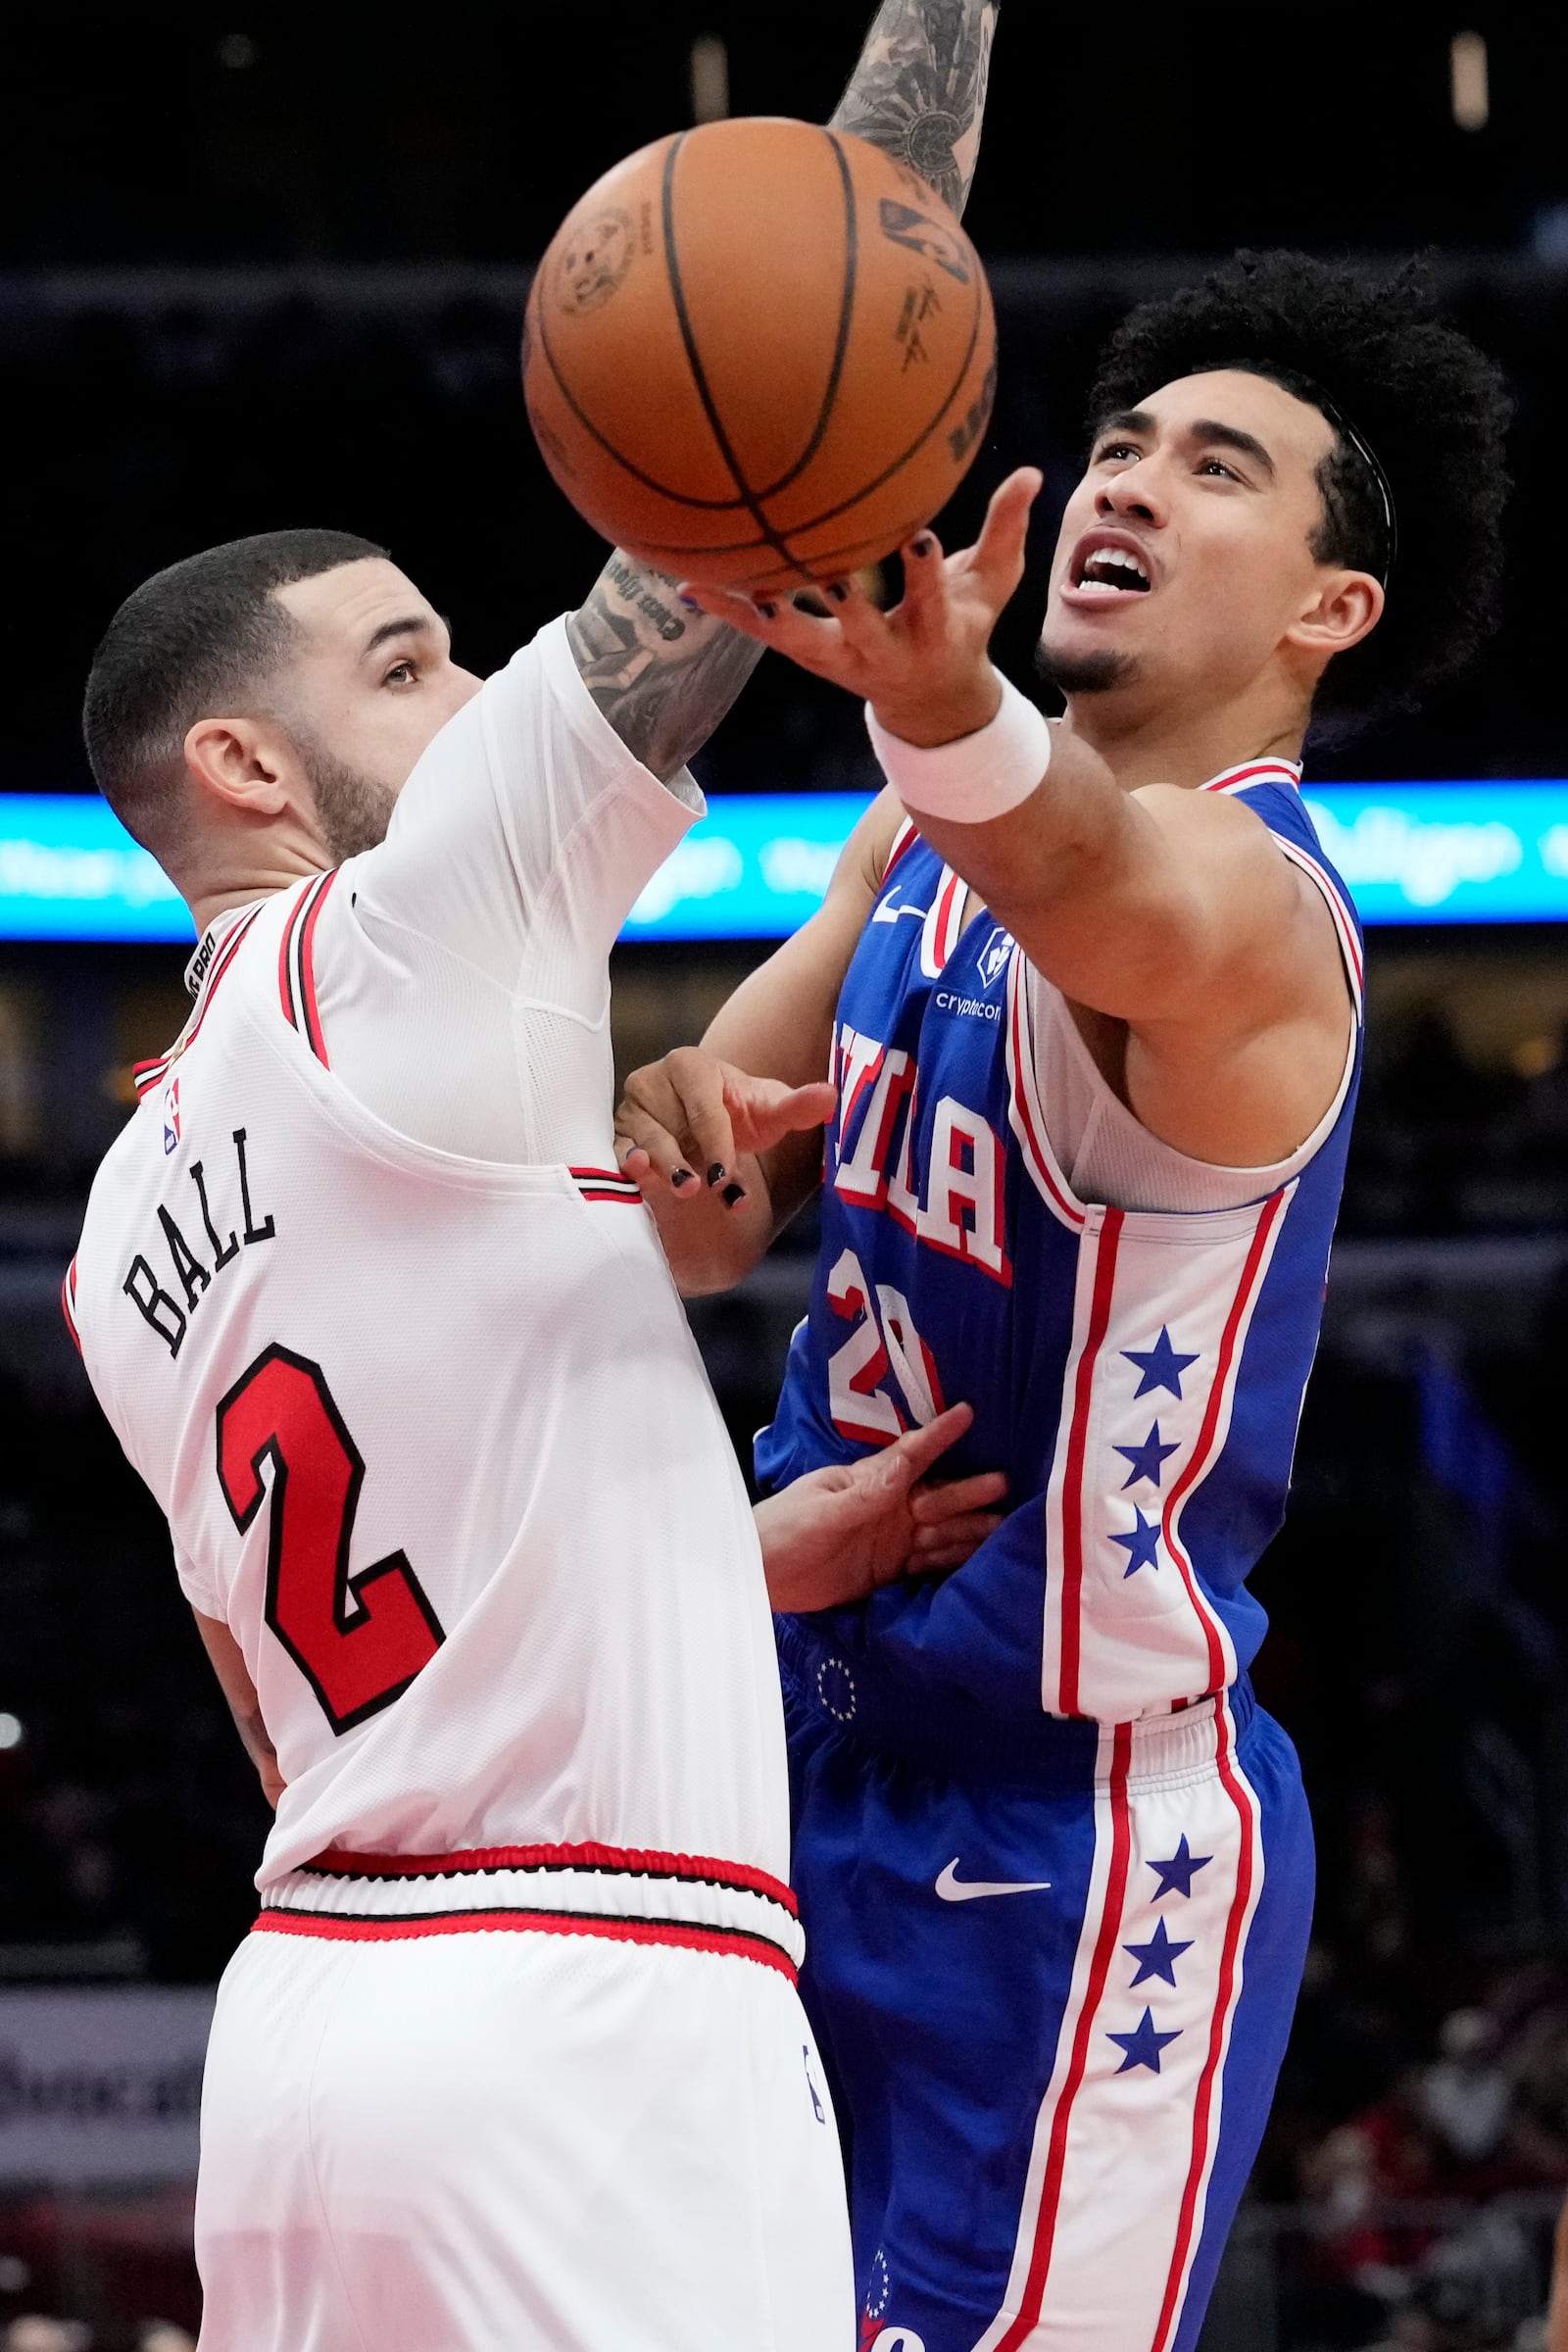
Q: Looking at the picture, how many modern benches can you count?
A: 0